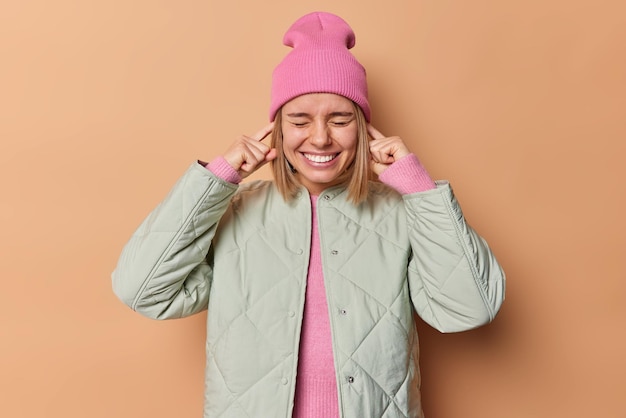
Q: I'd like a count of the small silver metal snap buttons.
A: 4